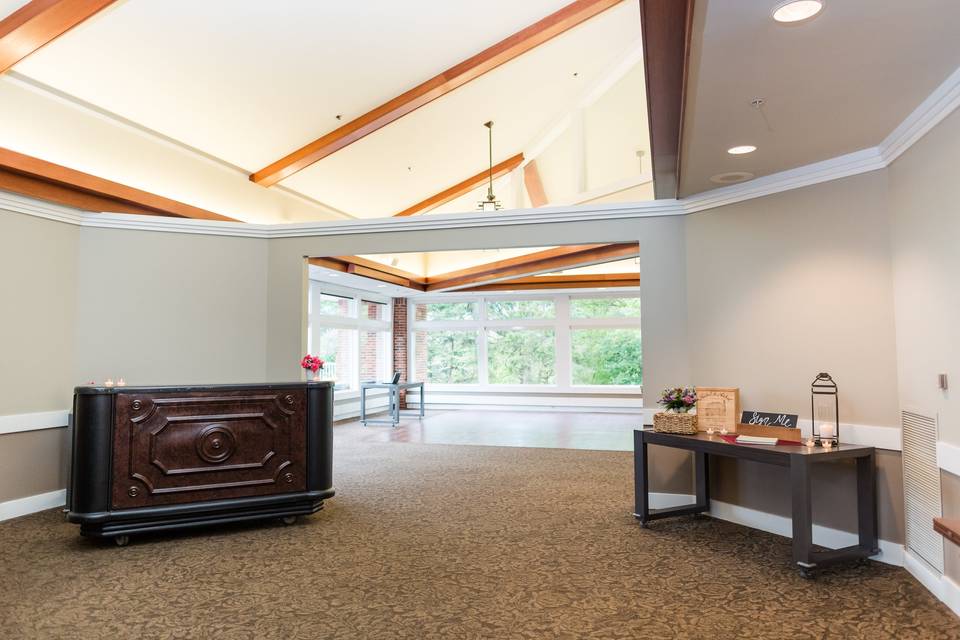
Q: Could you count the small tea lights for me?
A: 6